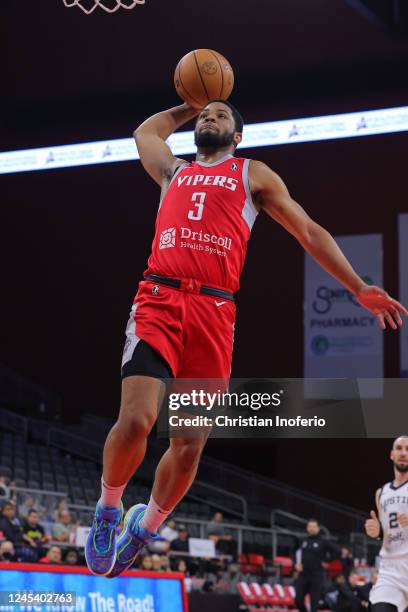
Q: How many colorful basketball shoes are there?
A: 2